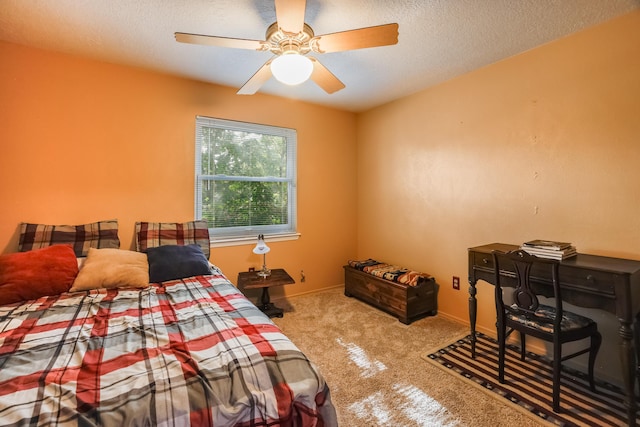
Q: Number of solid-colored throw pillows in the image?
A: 3